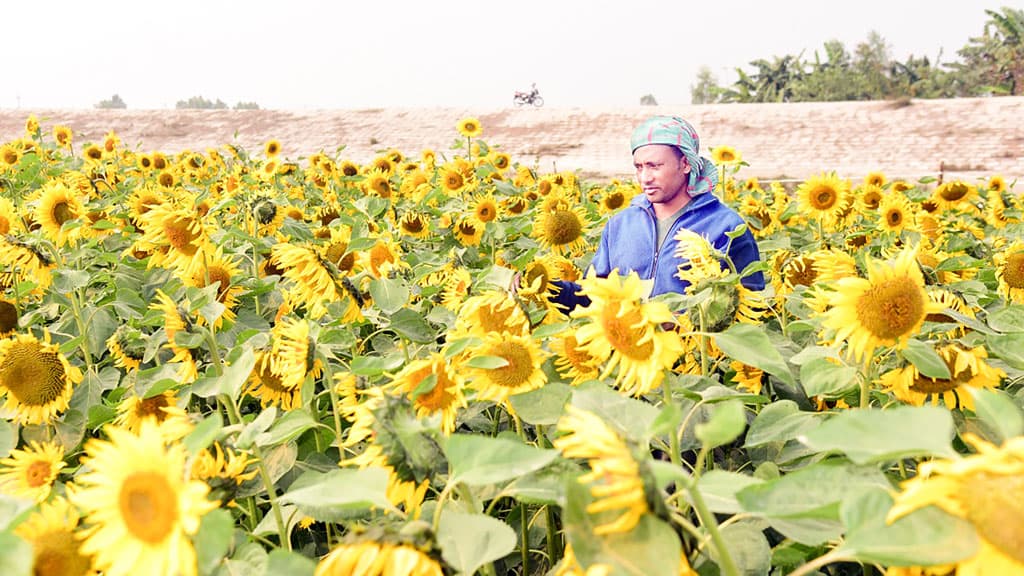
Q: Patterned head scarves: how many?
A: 1